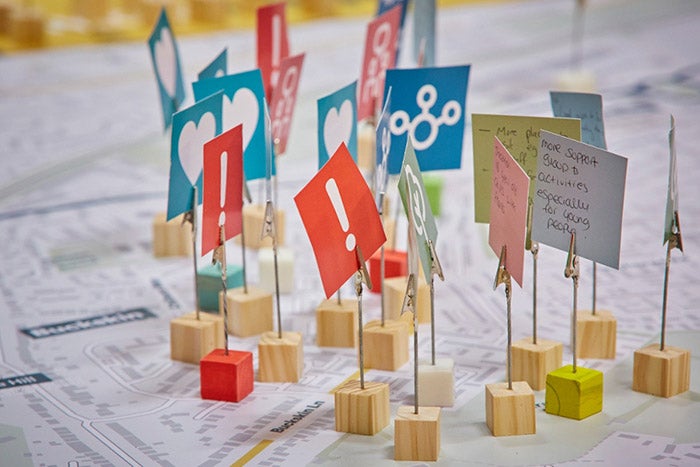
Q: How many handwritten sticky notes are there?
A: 4